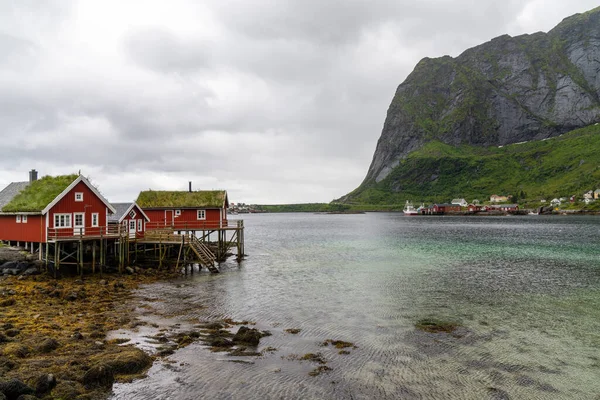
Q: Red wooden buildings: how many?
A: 3